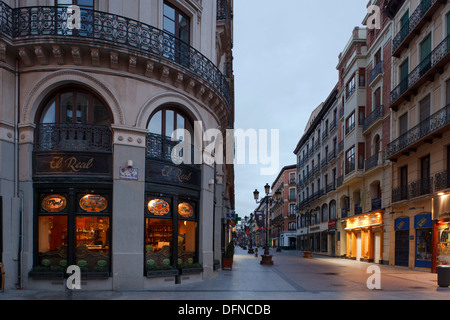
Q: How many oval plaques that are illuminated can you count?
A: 4